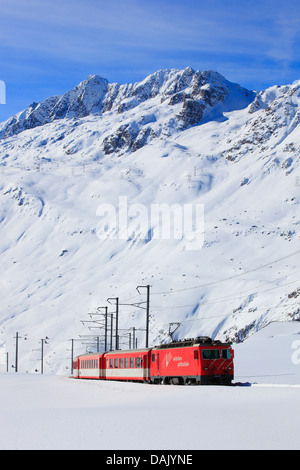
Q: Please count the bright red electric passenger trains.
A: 1